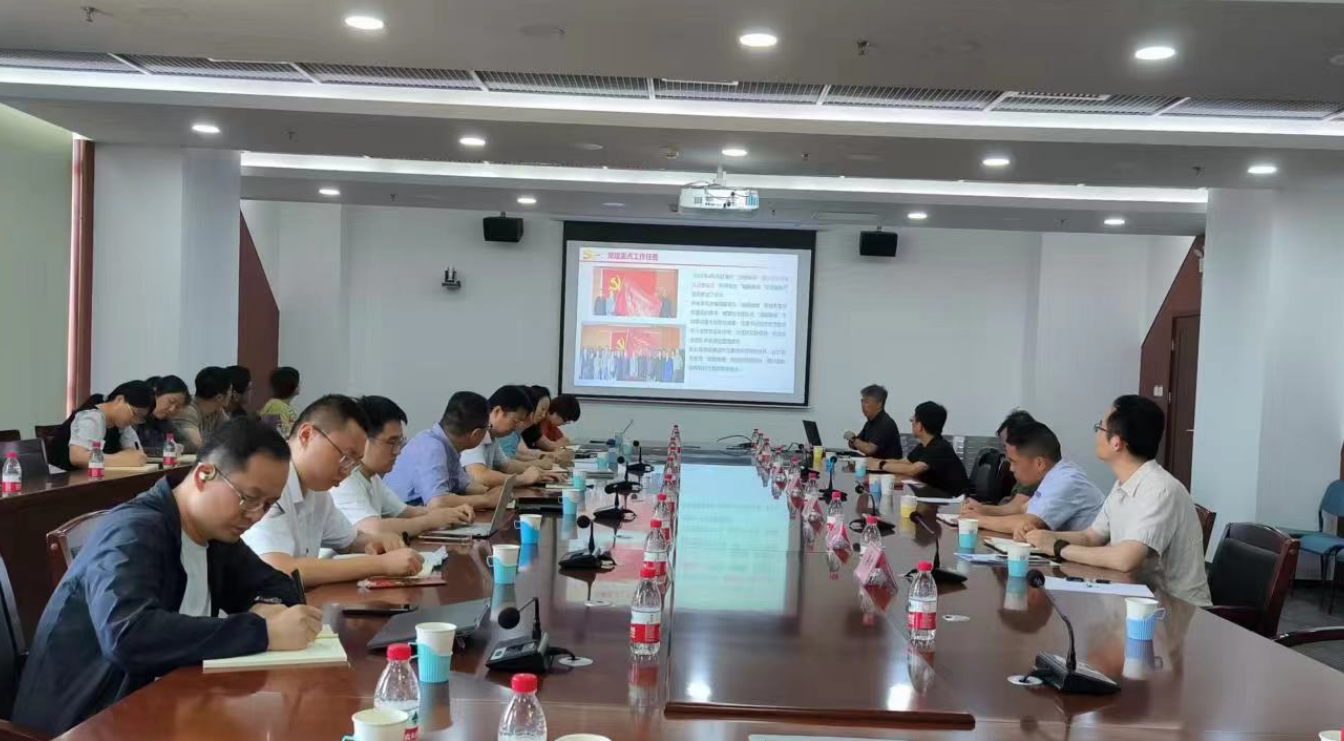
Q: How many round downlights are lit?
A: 12